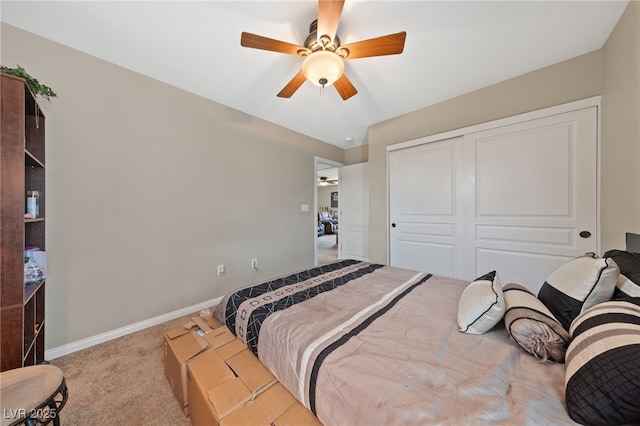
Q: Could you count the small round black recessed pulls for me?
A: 2